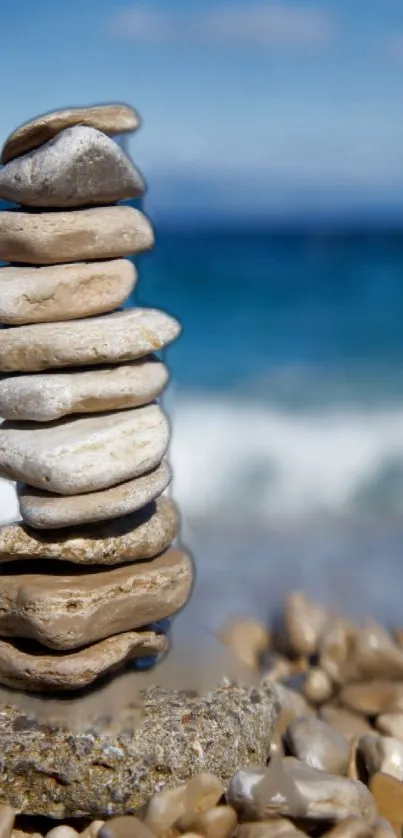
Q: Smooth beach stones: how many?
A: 11